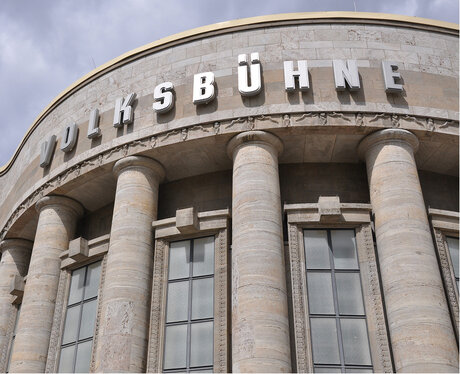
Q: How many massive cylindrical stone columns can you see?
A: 5